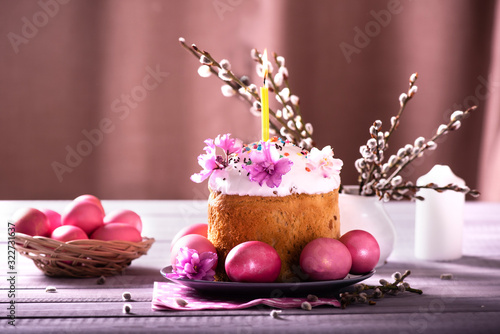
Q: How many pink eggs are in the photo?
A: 12